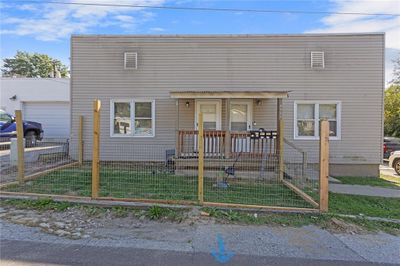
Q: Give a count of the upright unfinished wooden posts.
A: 6